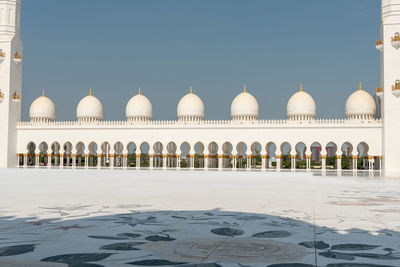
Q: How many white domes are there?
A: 7